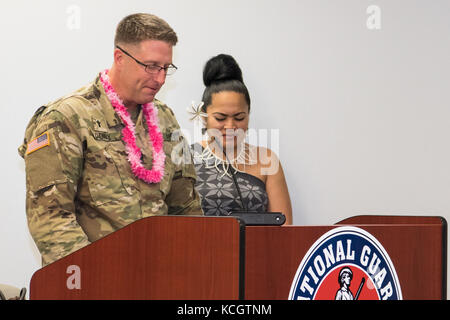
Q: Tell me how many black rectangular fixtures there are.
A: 1